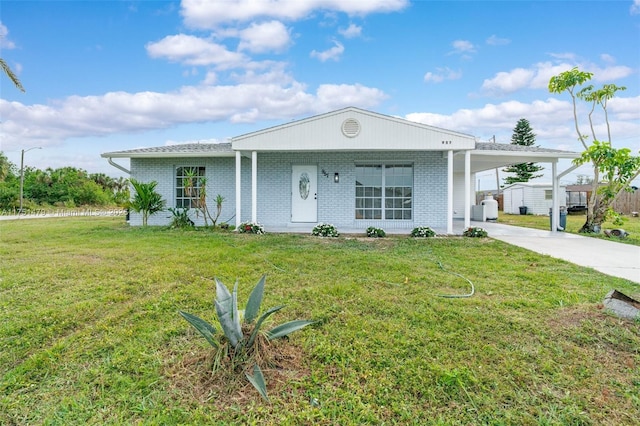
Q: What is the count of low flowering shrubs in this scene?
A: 5